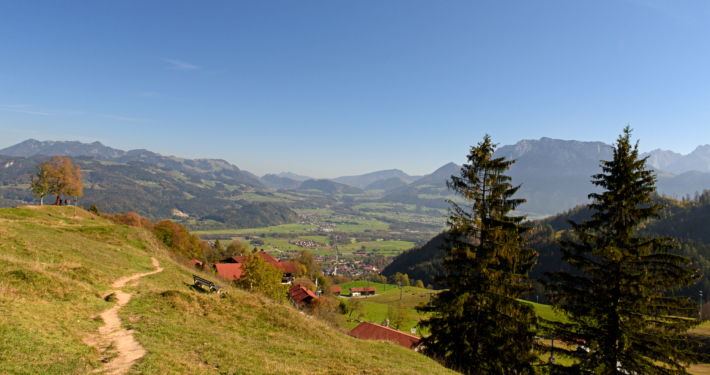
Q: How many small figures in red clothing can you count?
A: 2